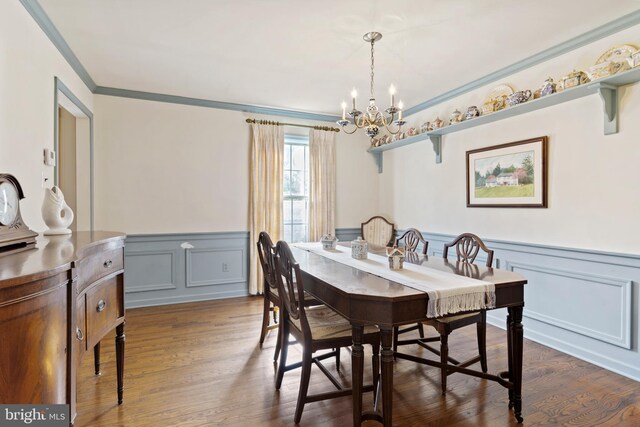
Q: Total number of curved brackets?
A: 3